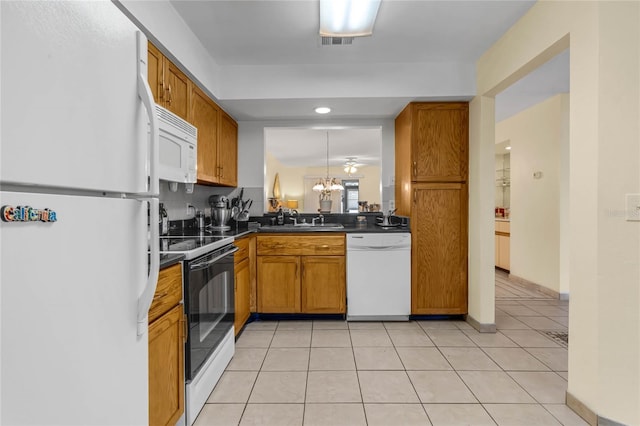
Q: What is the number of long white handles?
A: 2